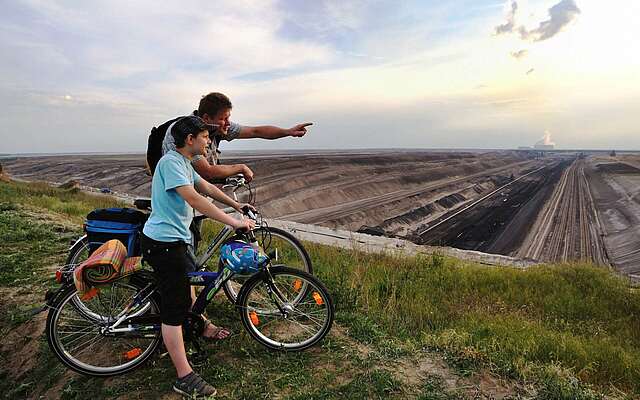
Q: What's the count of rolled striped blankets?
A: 1